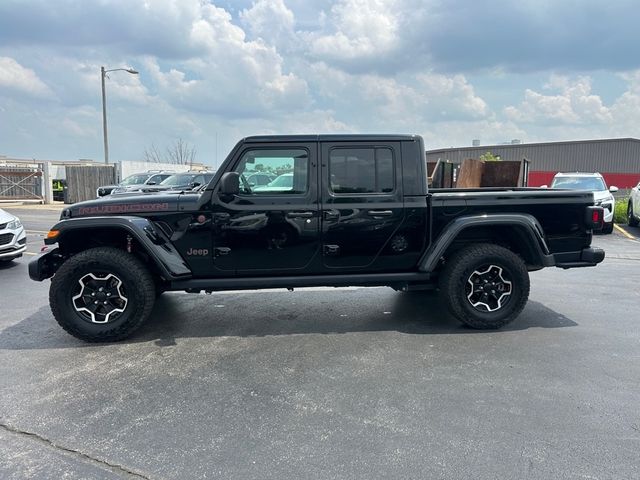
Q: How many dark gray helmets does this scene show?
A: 0